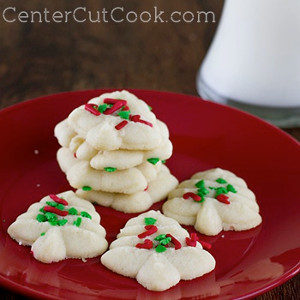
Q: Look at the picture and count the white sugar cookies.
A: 7